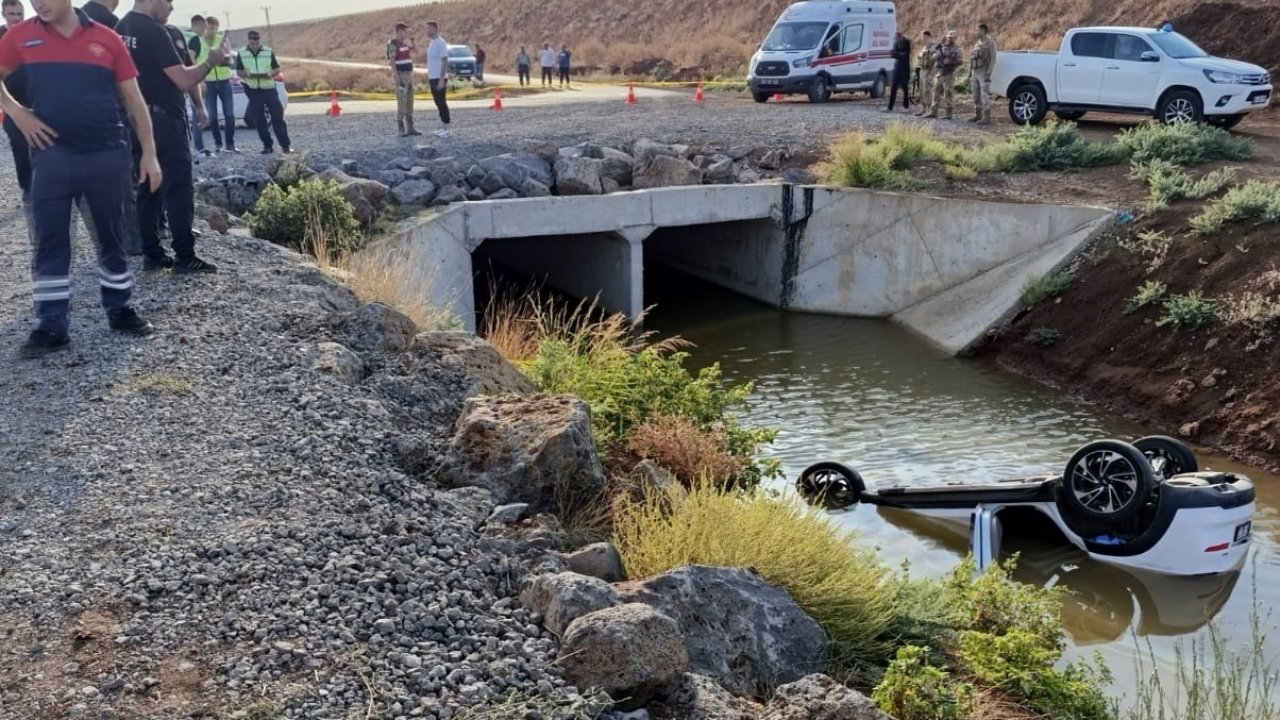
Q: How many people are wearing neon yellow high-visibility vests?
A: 3